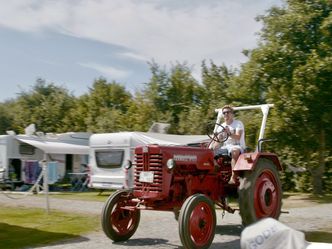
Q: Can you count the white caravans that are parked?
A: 2